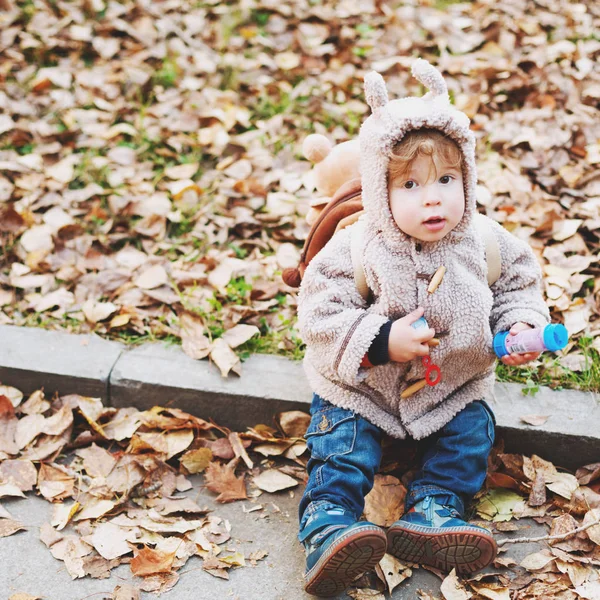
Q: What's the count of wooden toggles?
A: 3